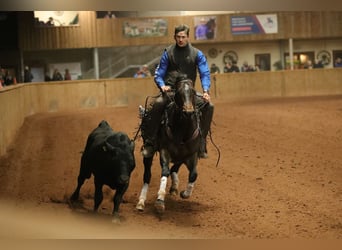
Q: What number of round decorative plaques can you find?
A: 3